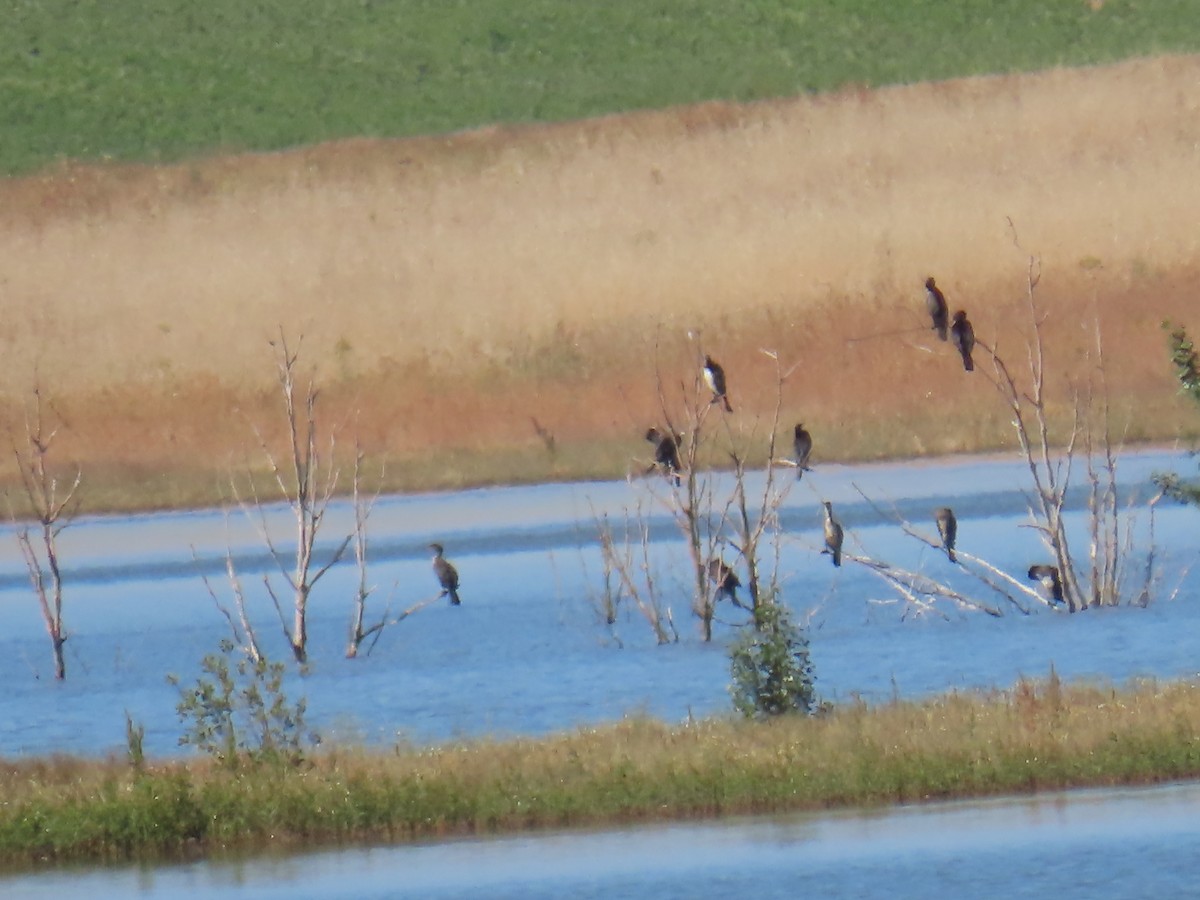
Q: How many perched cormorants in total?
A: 10